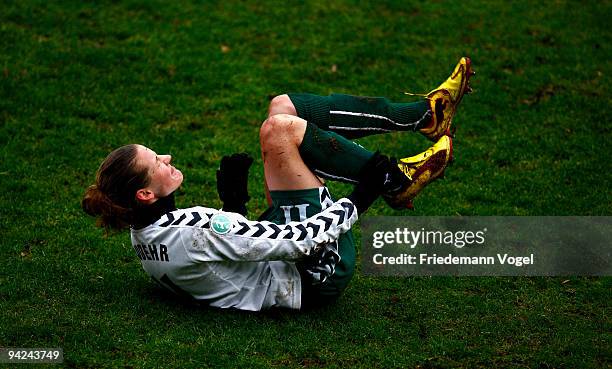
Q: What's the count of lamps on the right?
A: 0